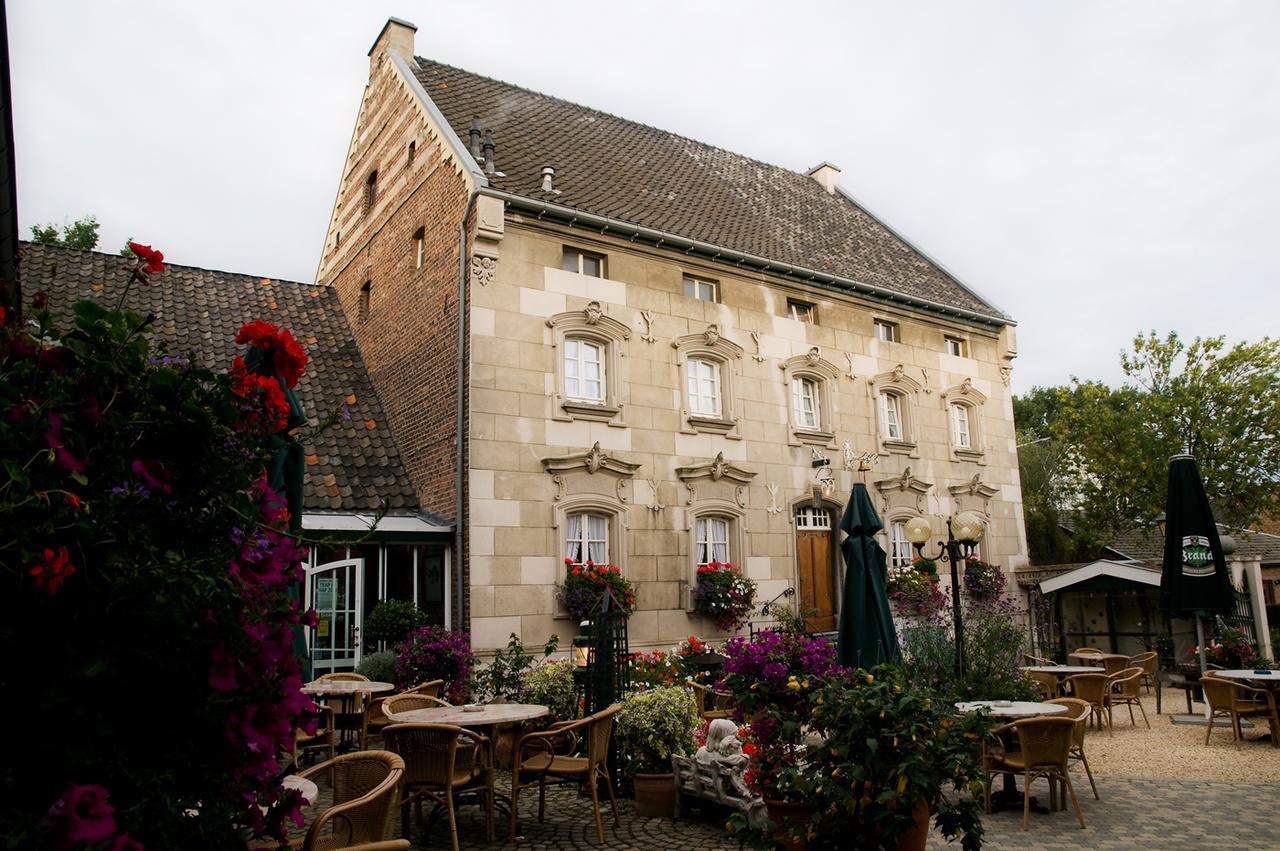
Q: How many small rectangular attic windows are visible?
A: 5